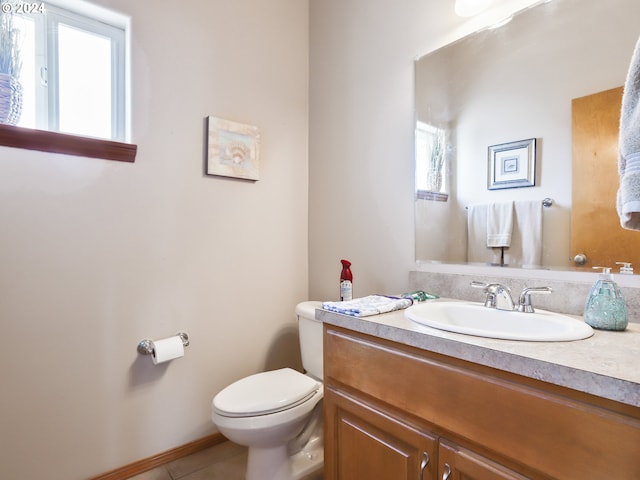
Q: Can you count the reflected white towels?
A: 3